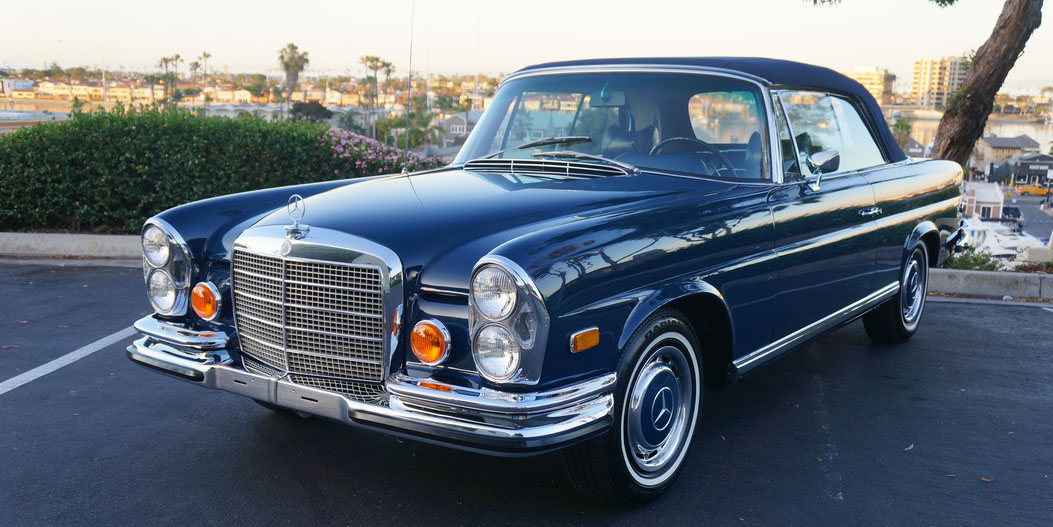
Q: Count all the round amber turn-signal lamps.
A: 2